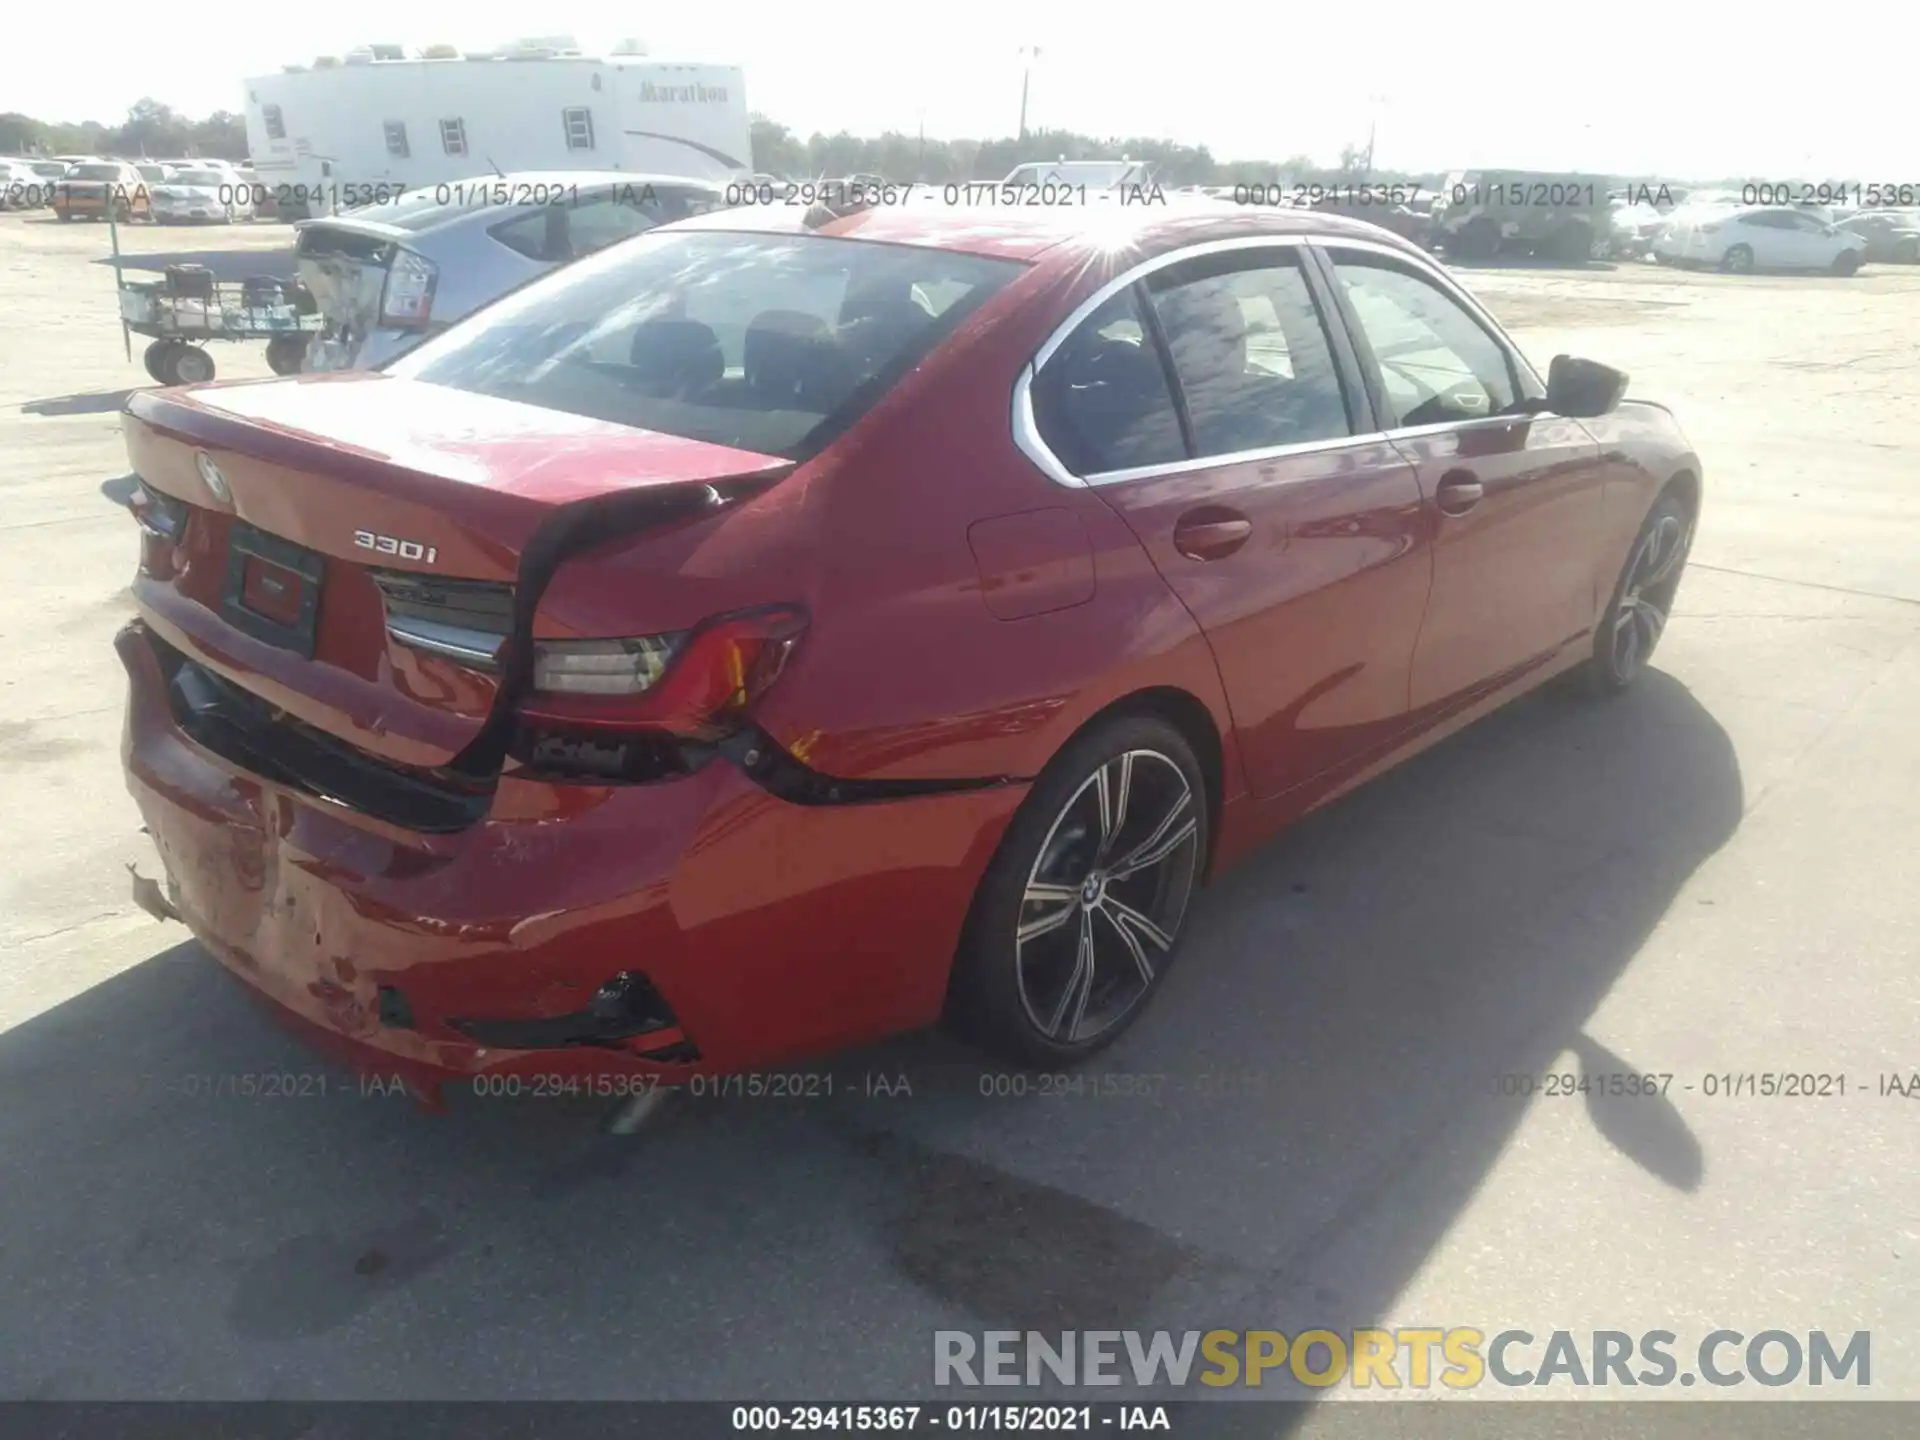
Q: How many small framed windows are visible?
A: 4